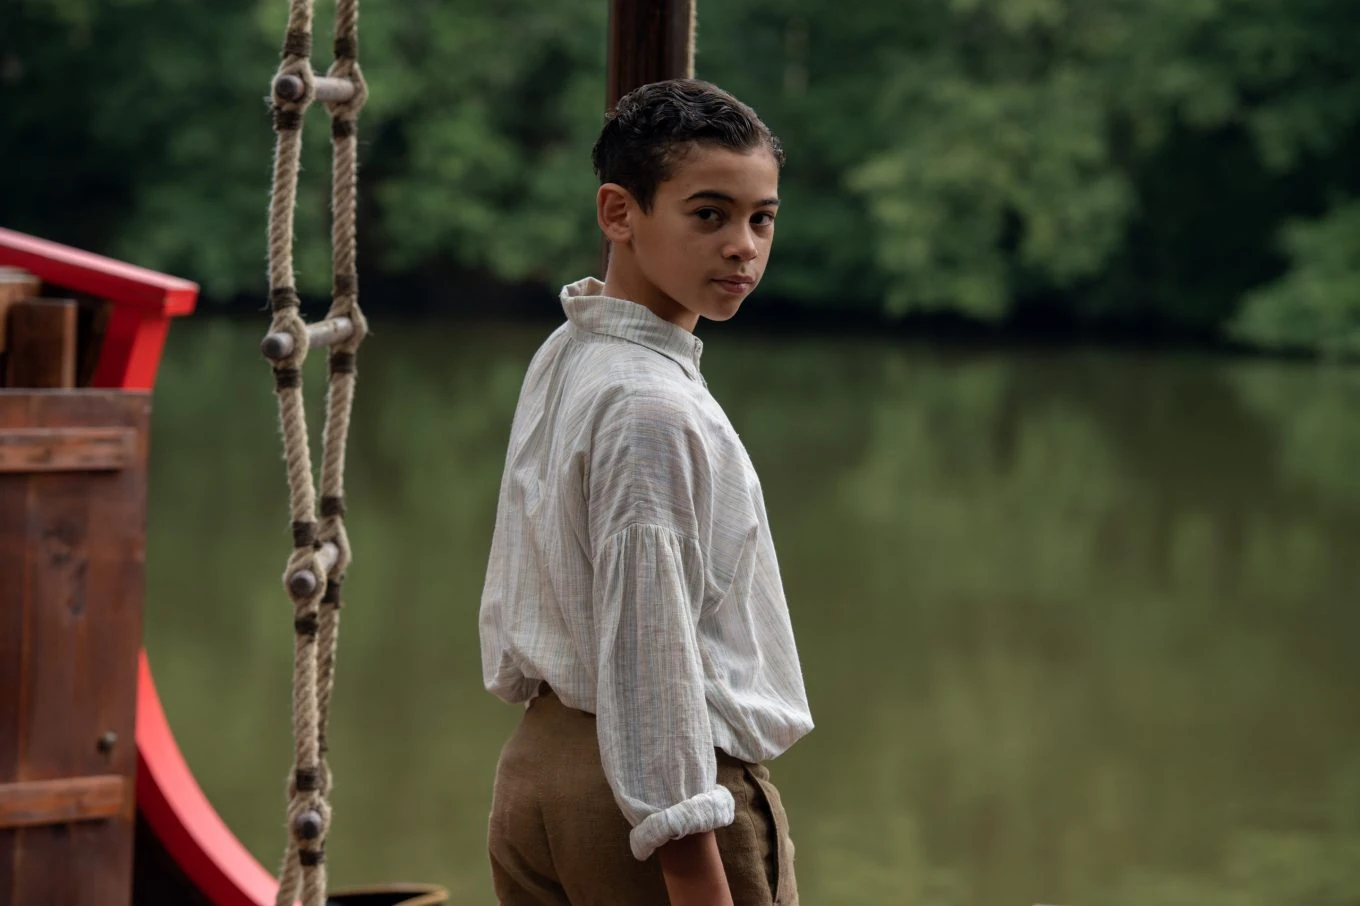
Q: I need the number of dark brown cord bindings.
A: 14